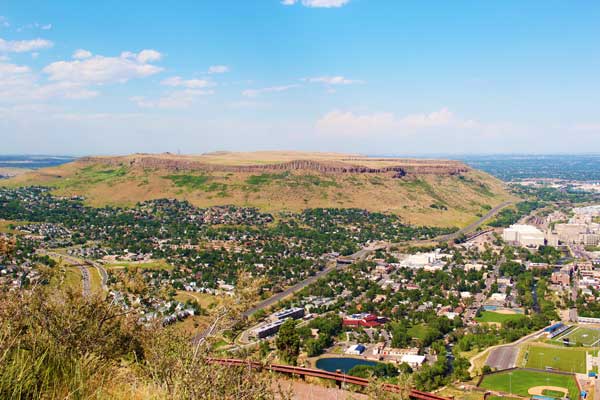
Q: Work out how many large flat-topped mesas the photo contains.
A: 1